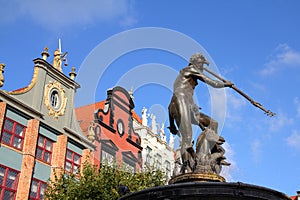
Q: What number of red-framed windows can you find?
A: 5